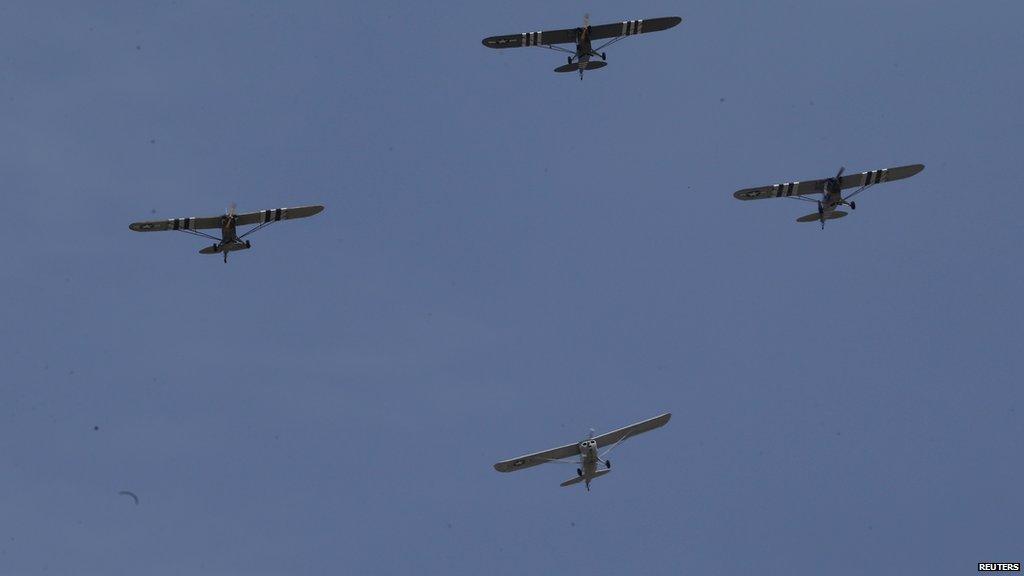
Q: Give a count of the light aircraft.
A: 4